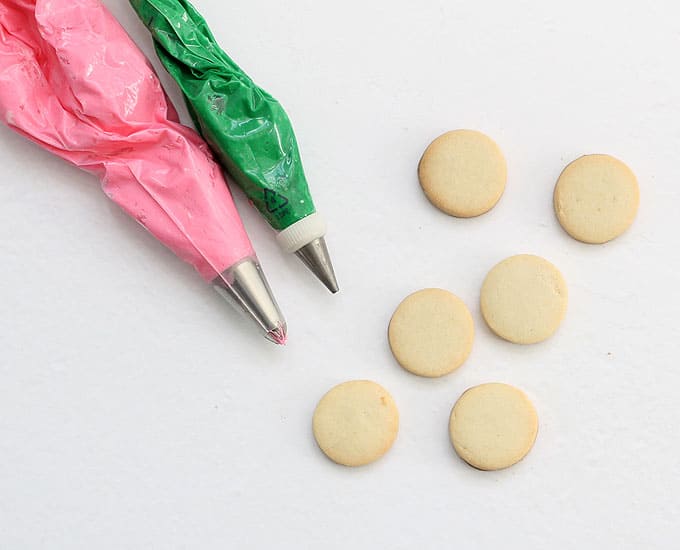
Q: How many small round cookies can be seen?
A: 6